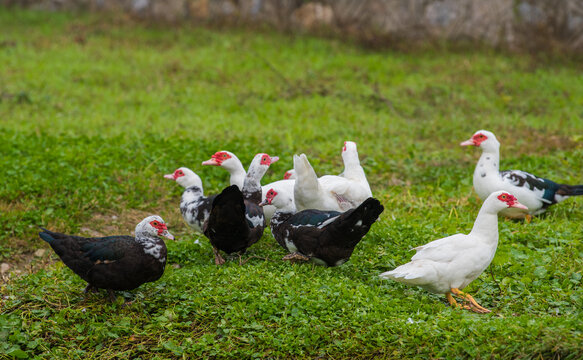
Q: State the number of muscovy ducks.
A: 9